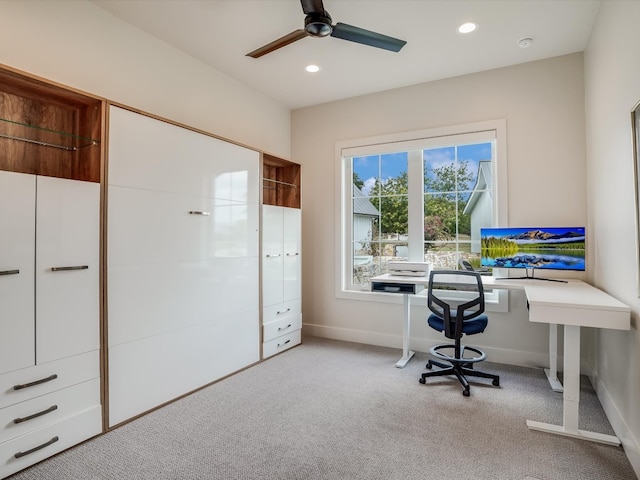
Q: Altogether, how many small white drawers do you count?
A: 6